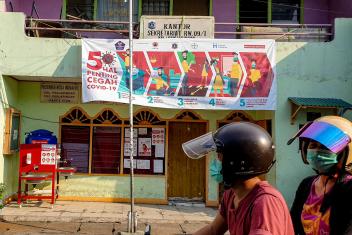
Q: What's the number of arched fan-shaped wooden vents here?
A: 5